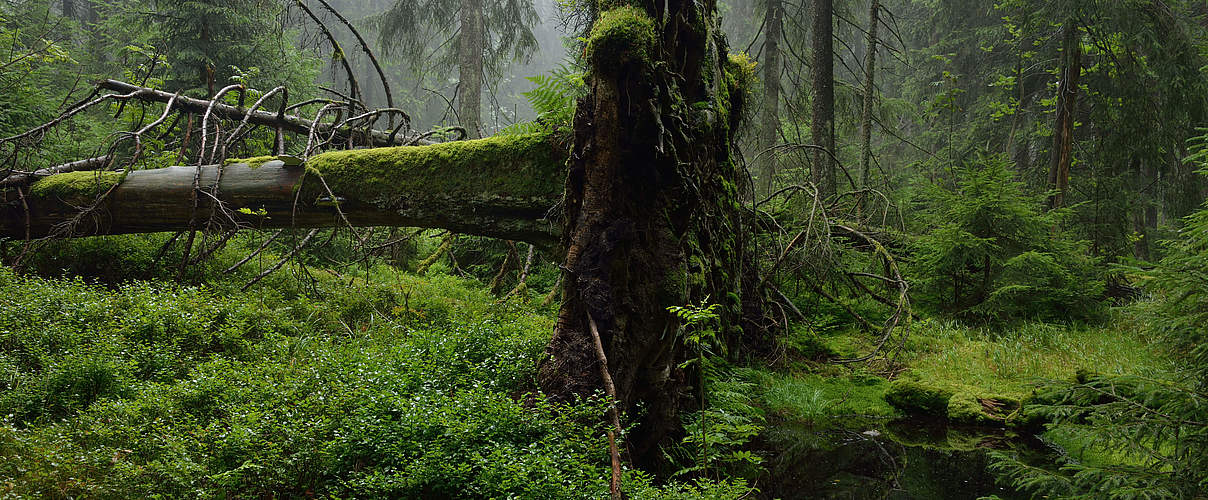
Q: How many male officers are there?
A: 0